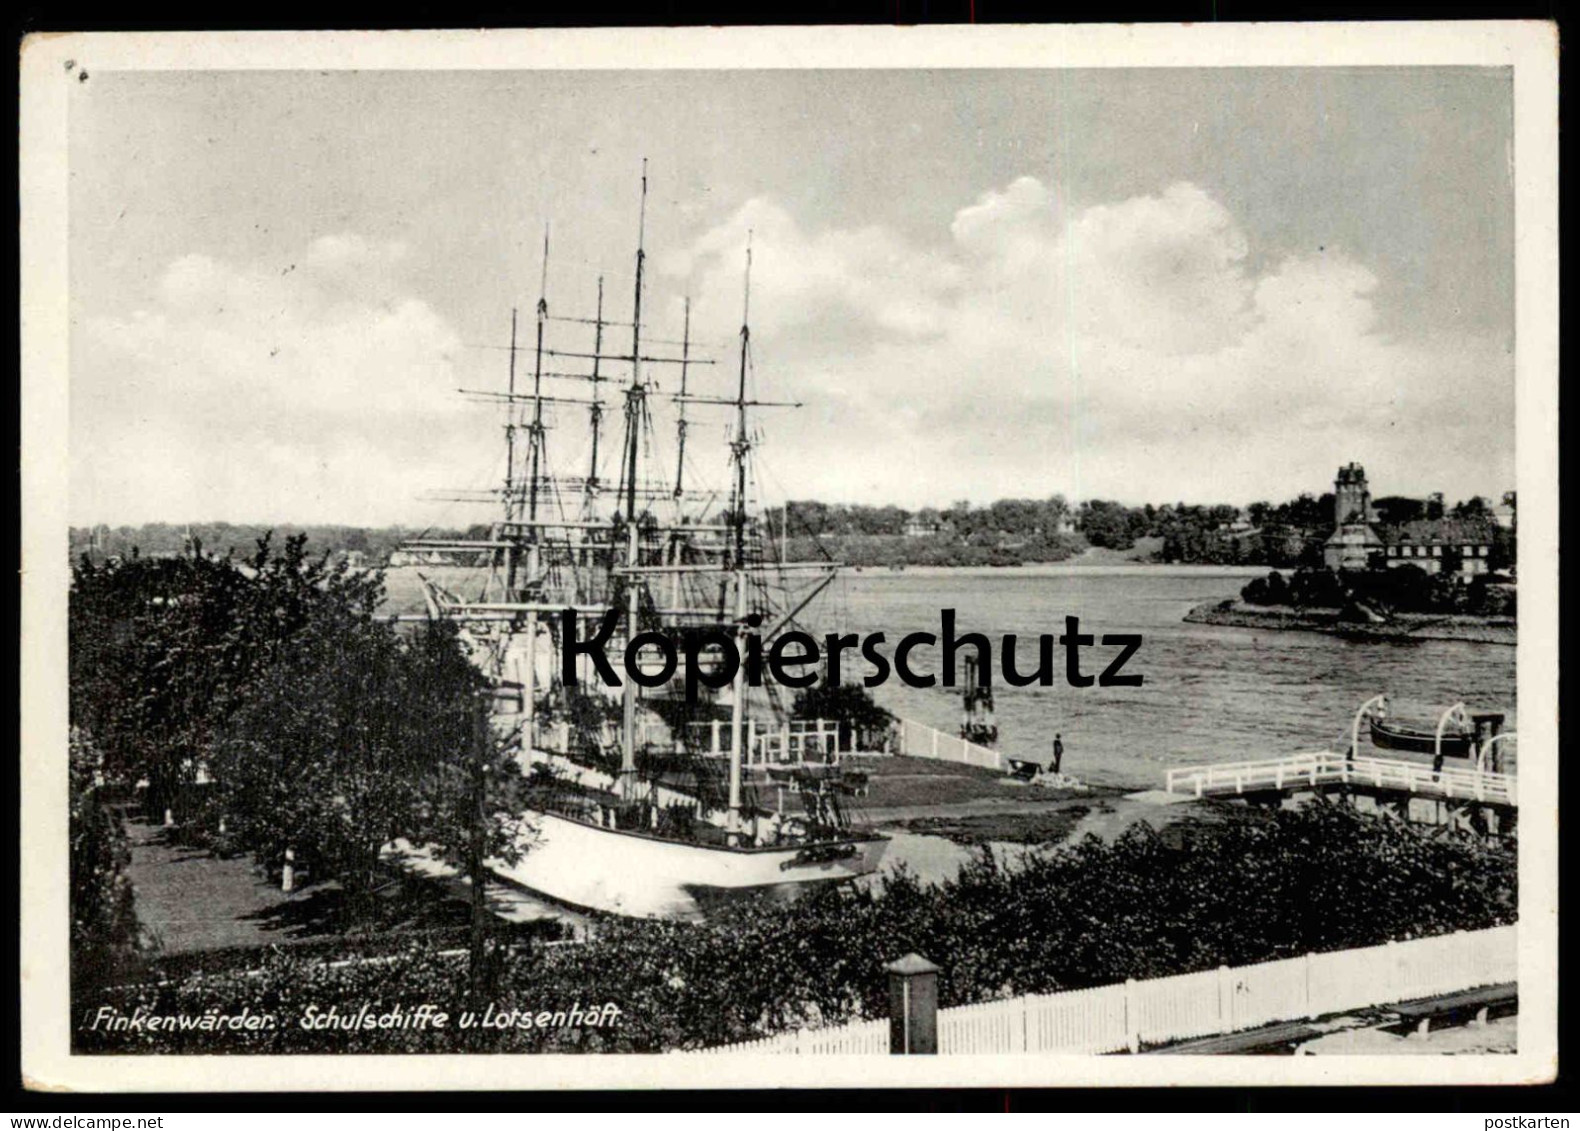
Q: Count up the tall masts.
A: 6